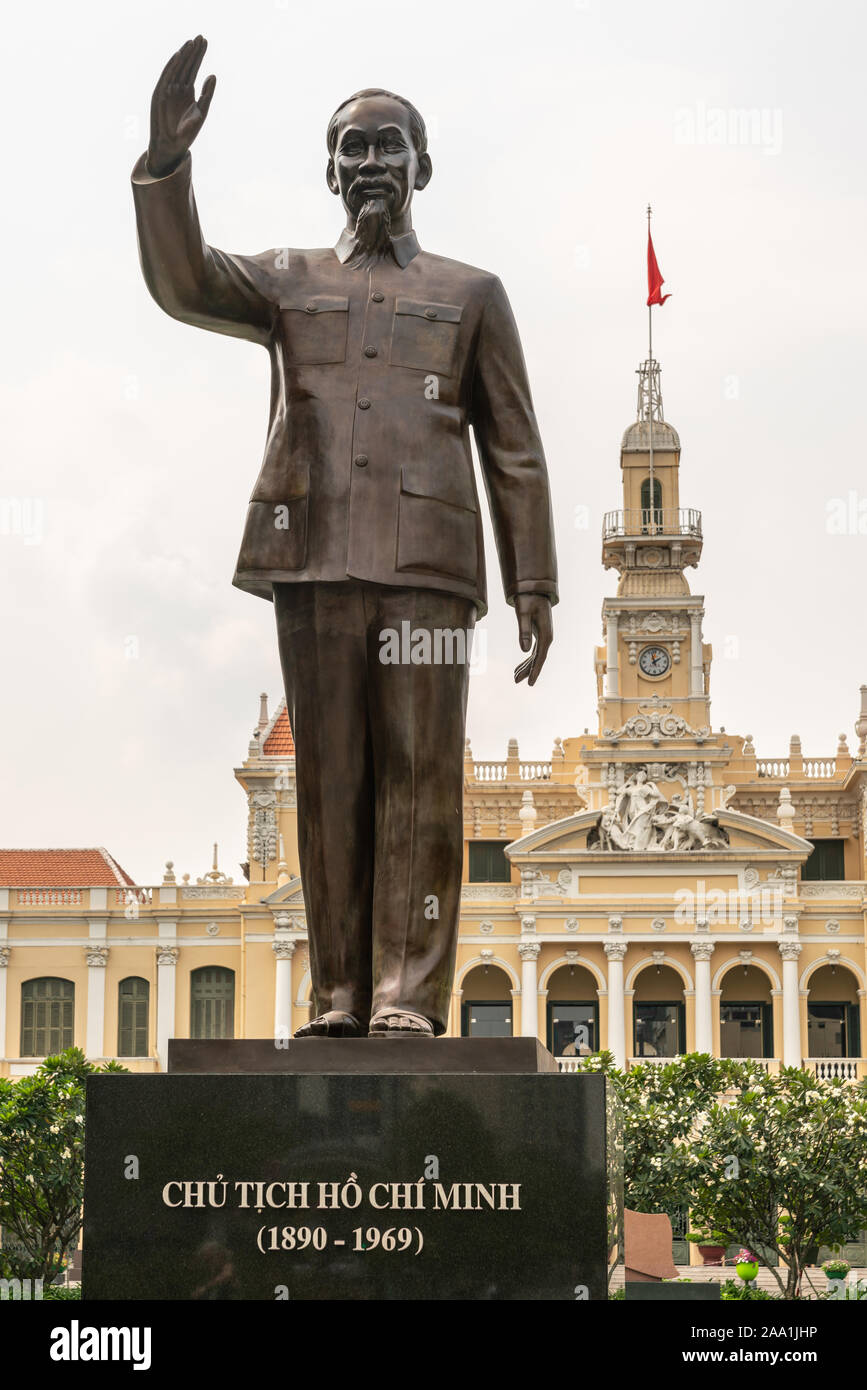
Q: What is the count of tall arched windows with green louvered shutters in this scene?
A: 3